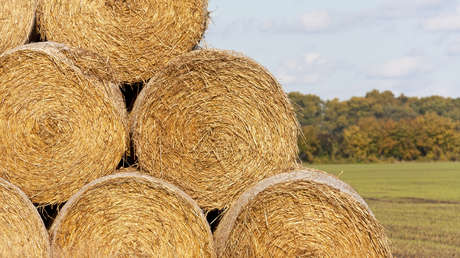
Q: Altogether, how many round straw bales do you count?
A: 7